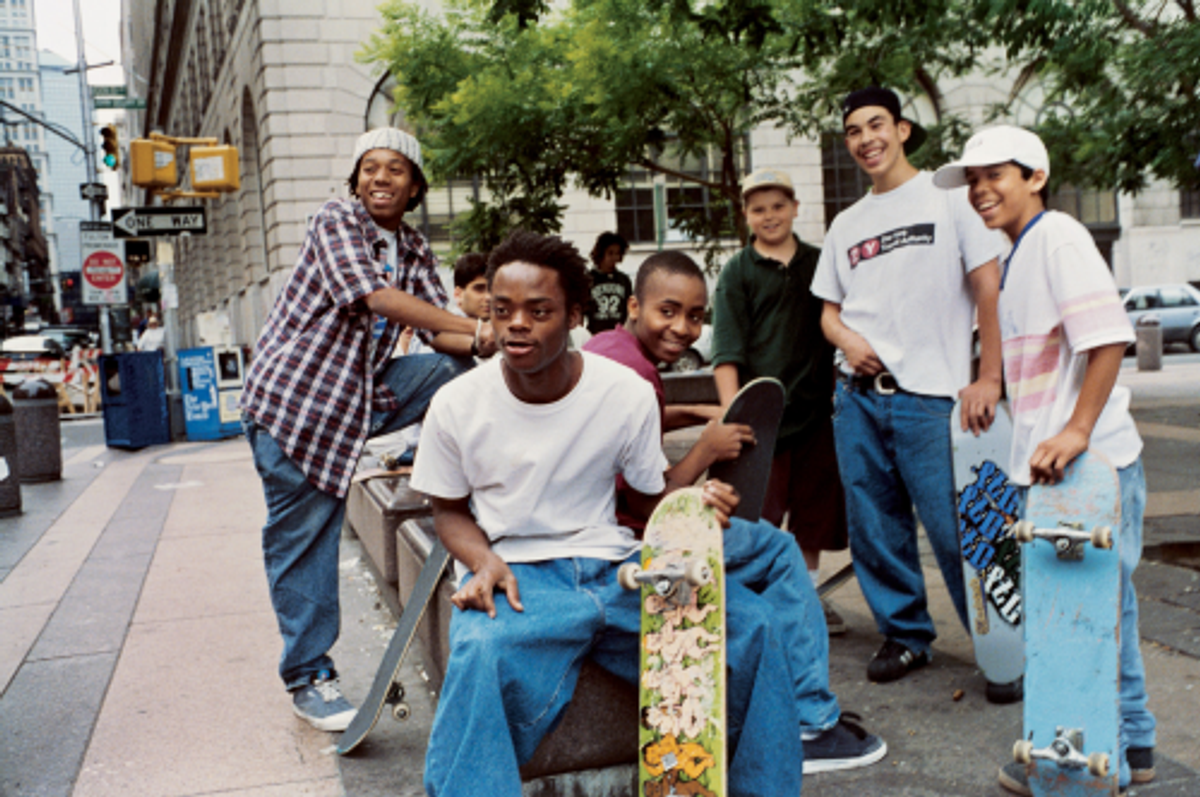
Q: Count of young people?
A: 8